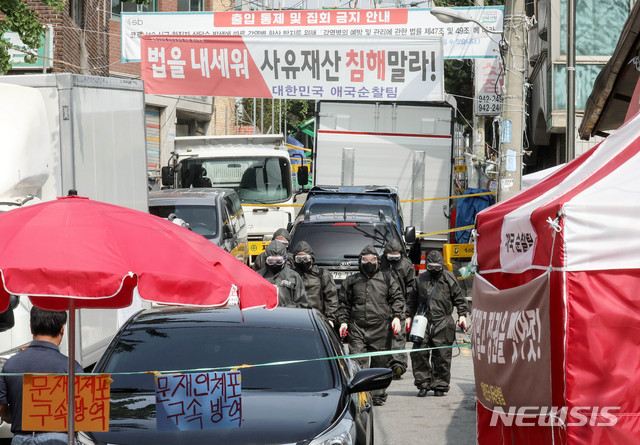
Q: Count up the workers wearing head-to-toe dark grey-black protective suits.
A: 6